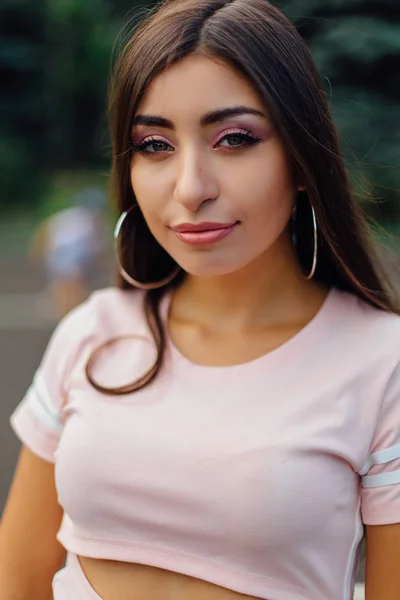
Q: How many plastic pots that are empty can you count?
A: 0